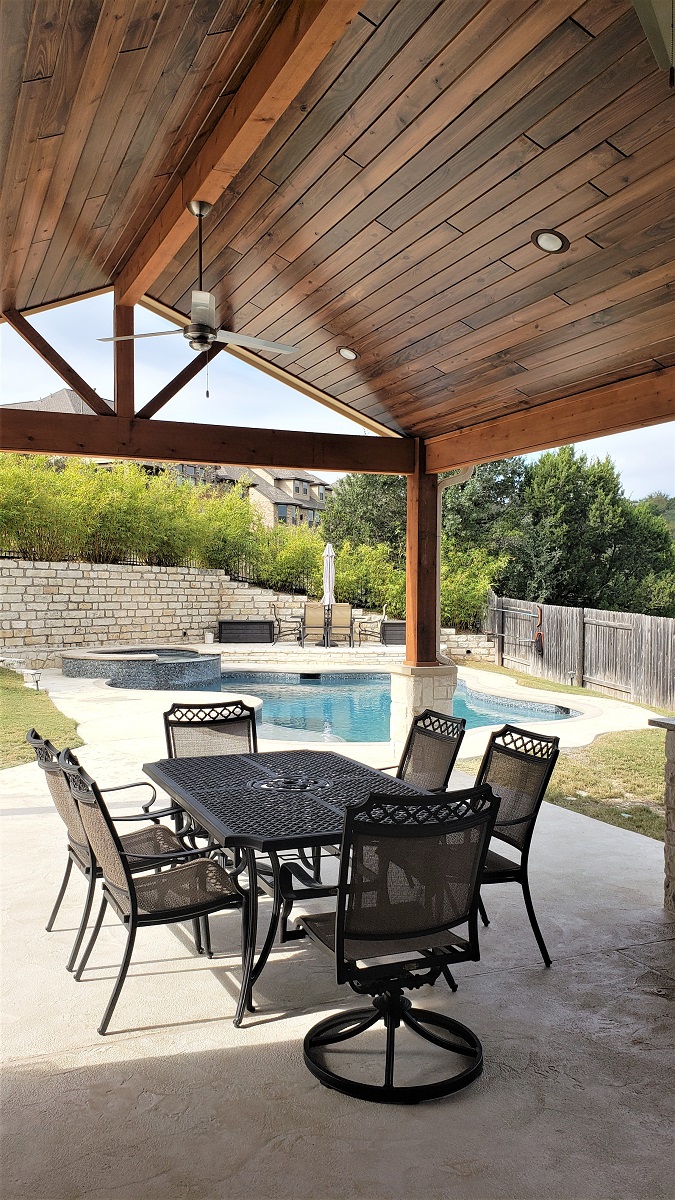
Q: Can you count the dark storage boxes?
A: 2